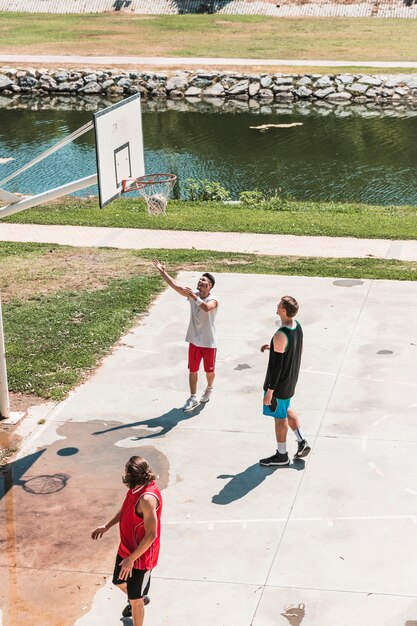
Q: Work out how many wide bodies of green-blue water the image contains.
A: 1